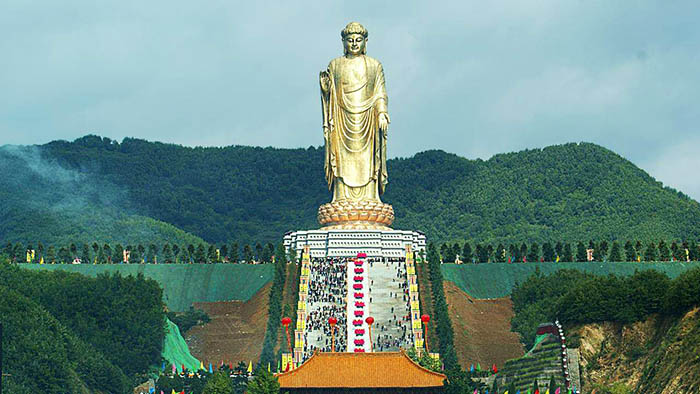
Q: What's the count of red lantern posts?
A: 4